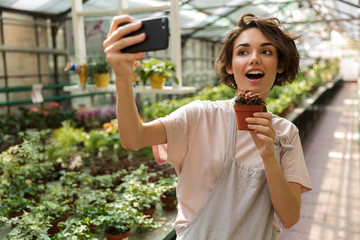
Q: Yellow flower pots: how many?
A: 2